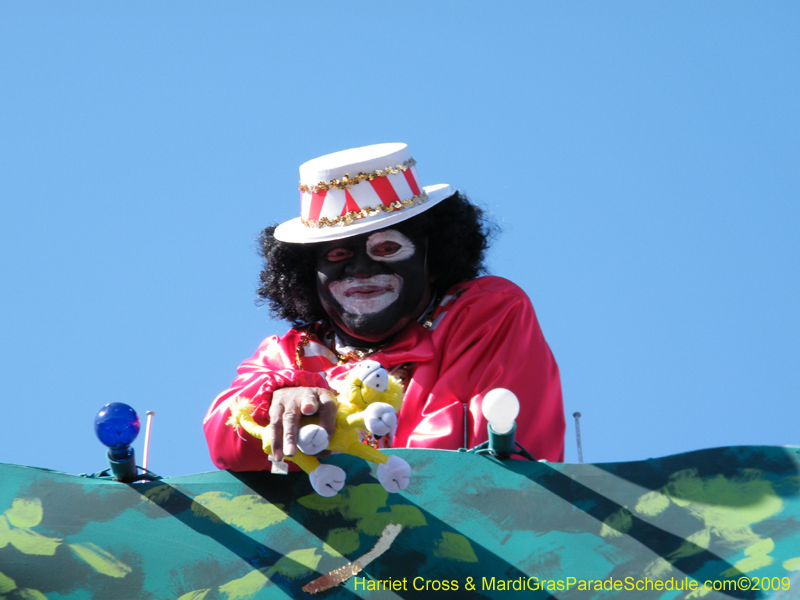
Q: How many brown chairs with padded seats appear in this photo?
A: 0